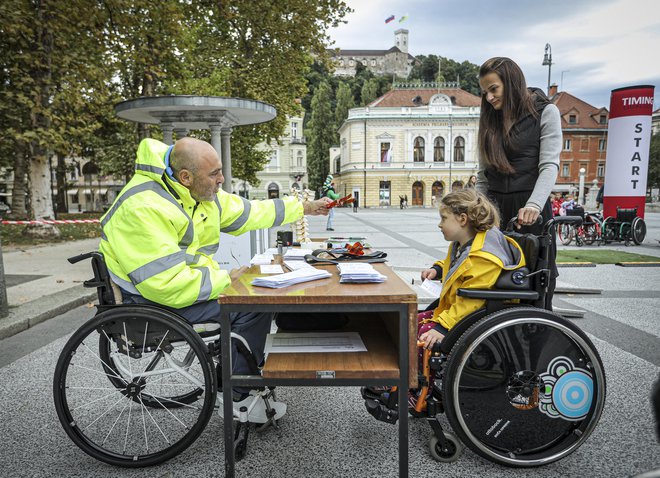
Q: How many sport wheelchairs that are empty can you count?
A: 2